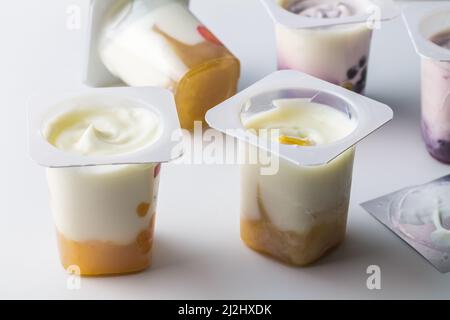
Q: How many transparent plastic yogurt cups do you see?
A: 5